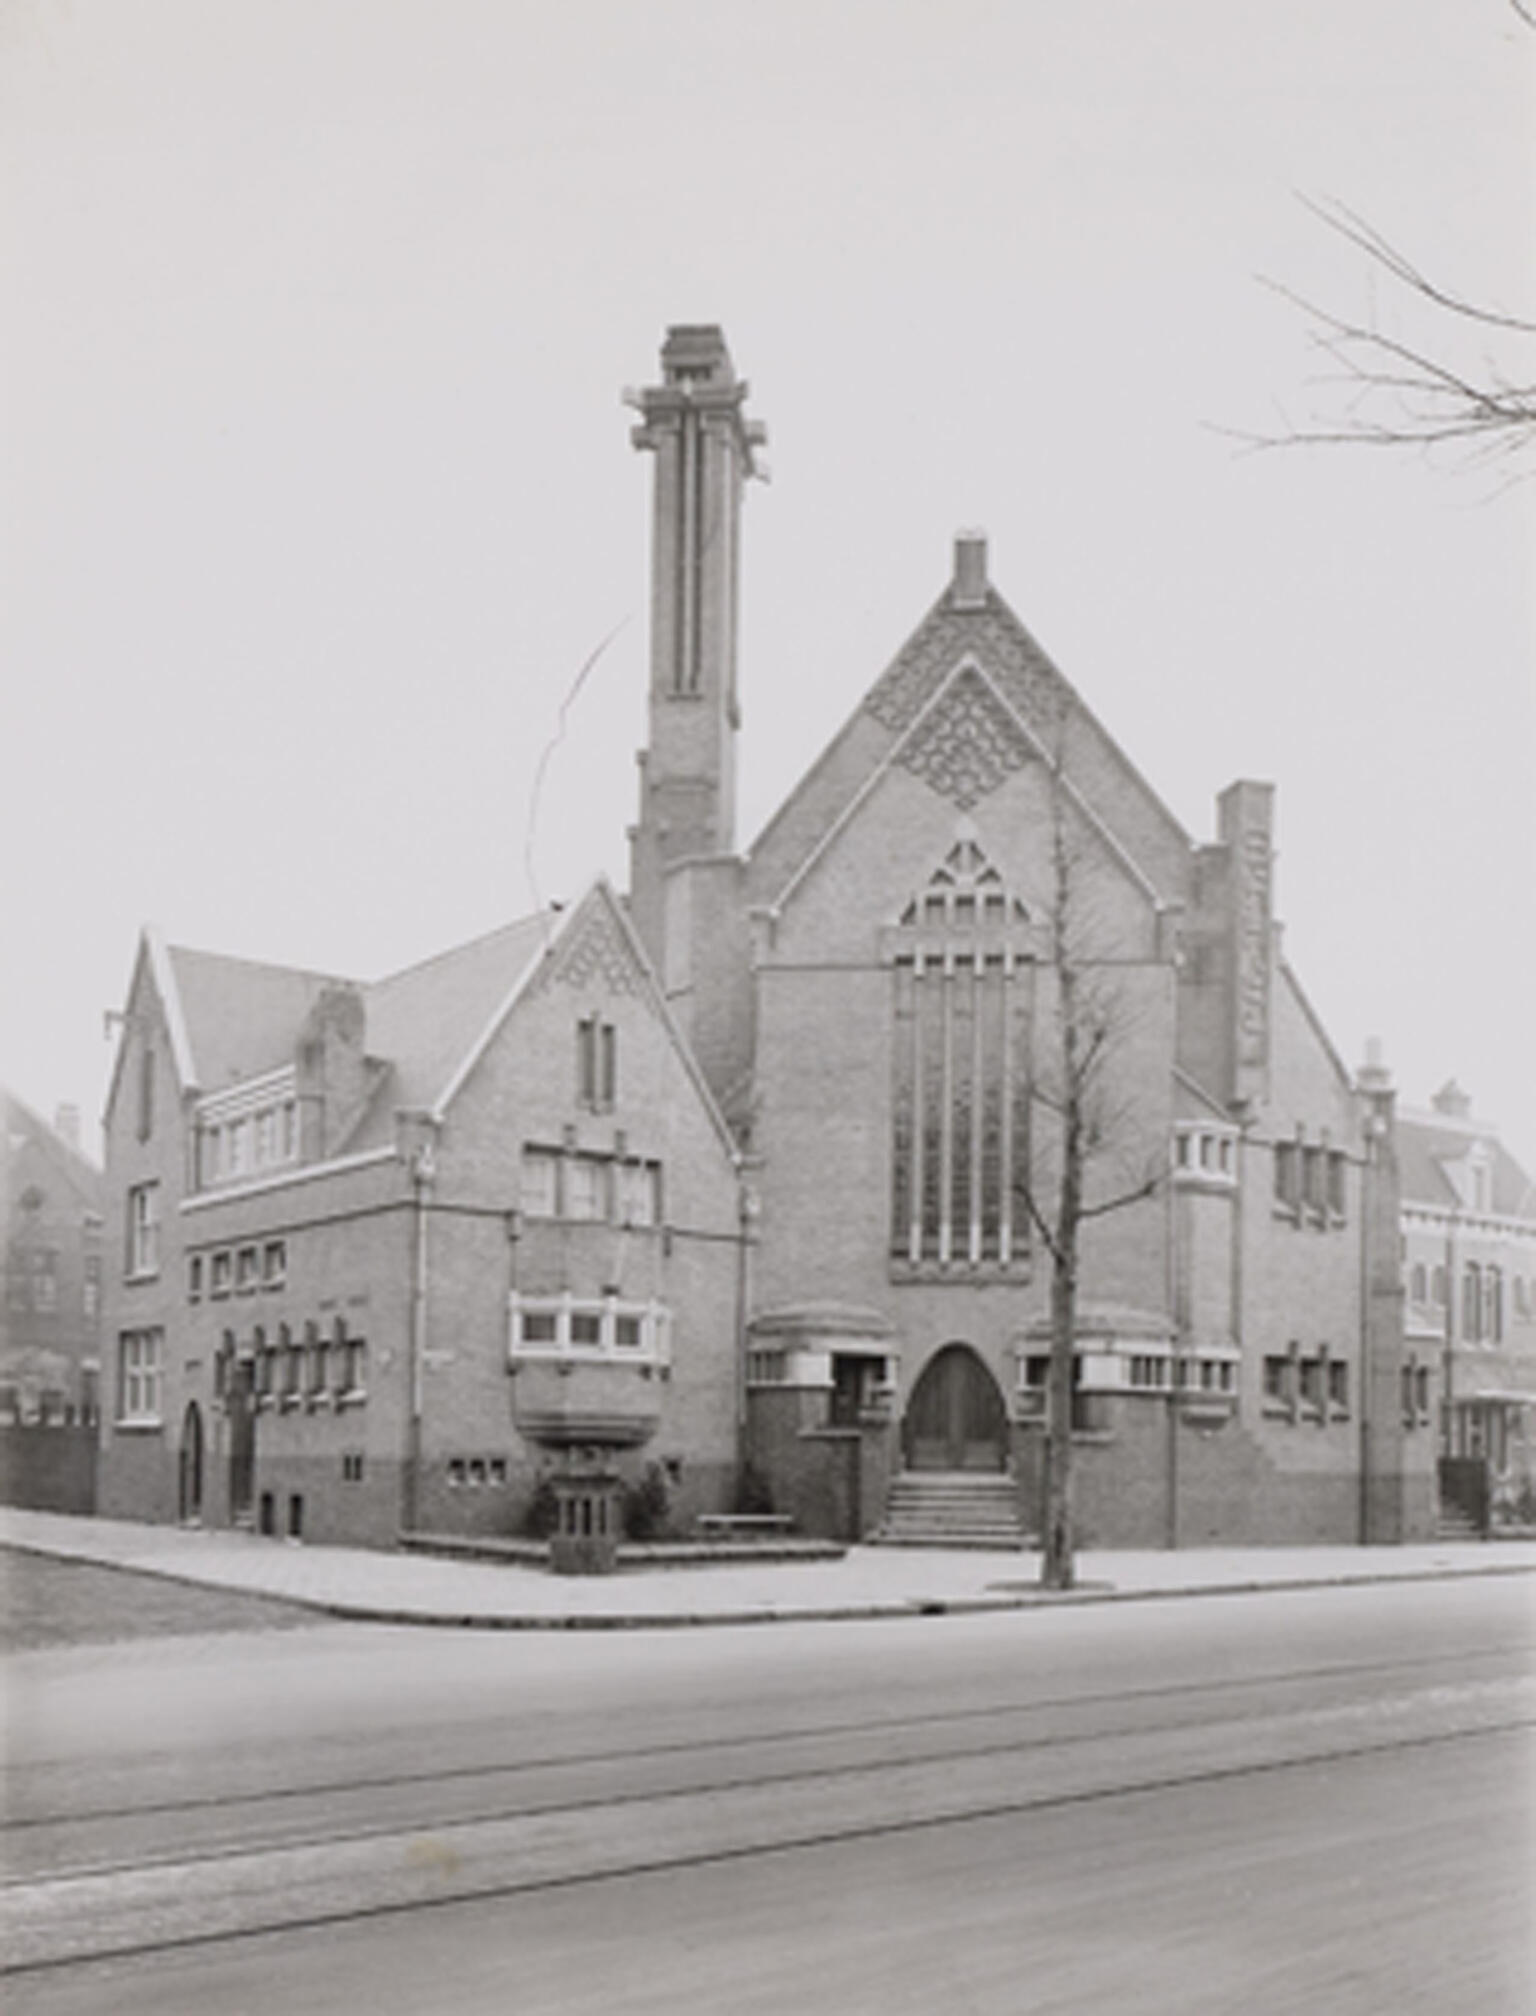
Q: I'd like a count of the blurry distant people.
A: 0